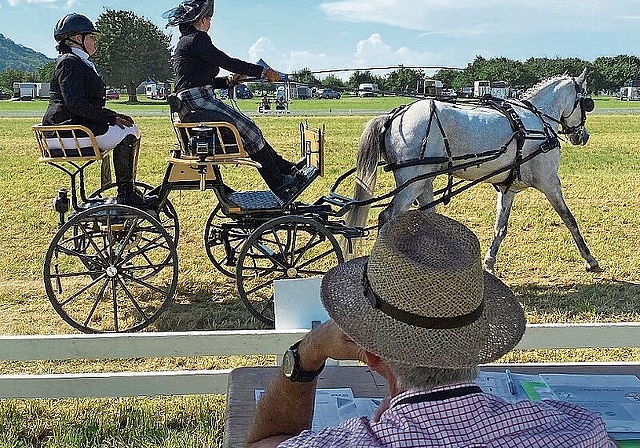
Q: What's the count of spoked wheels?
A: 4